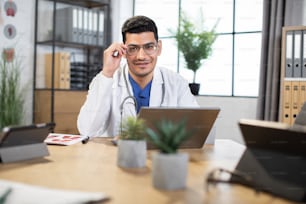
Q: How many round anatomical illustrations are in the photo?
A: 3